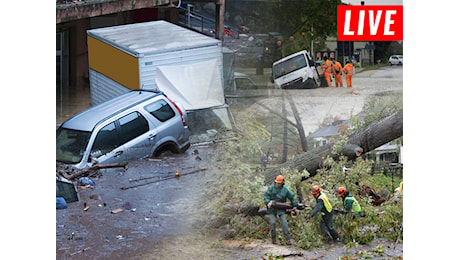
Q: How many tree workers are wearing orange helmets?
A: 3